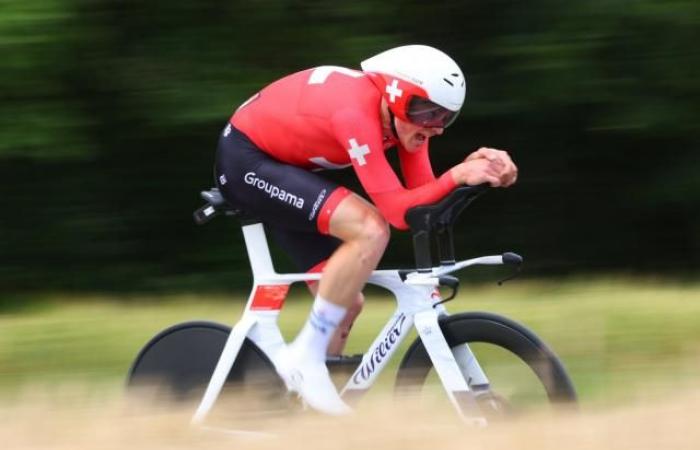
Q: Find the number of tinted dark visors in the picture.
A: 1